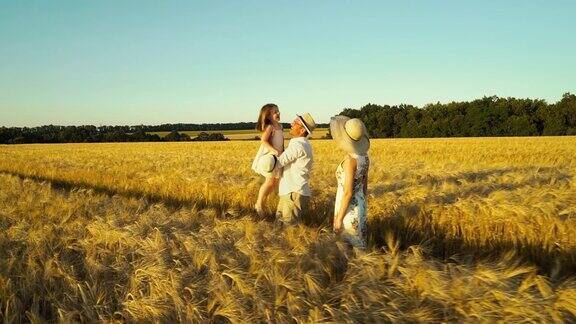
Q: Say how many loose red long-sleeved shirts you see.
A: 0